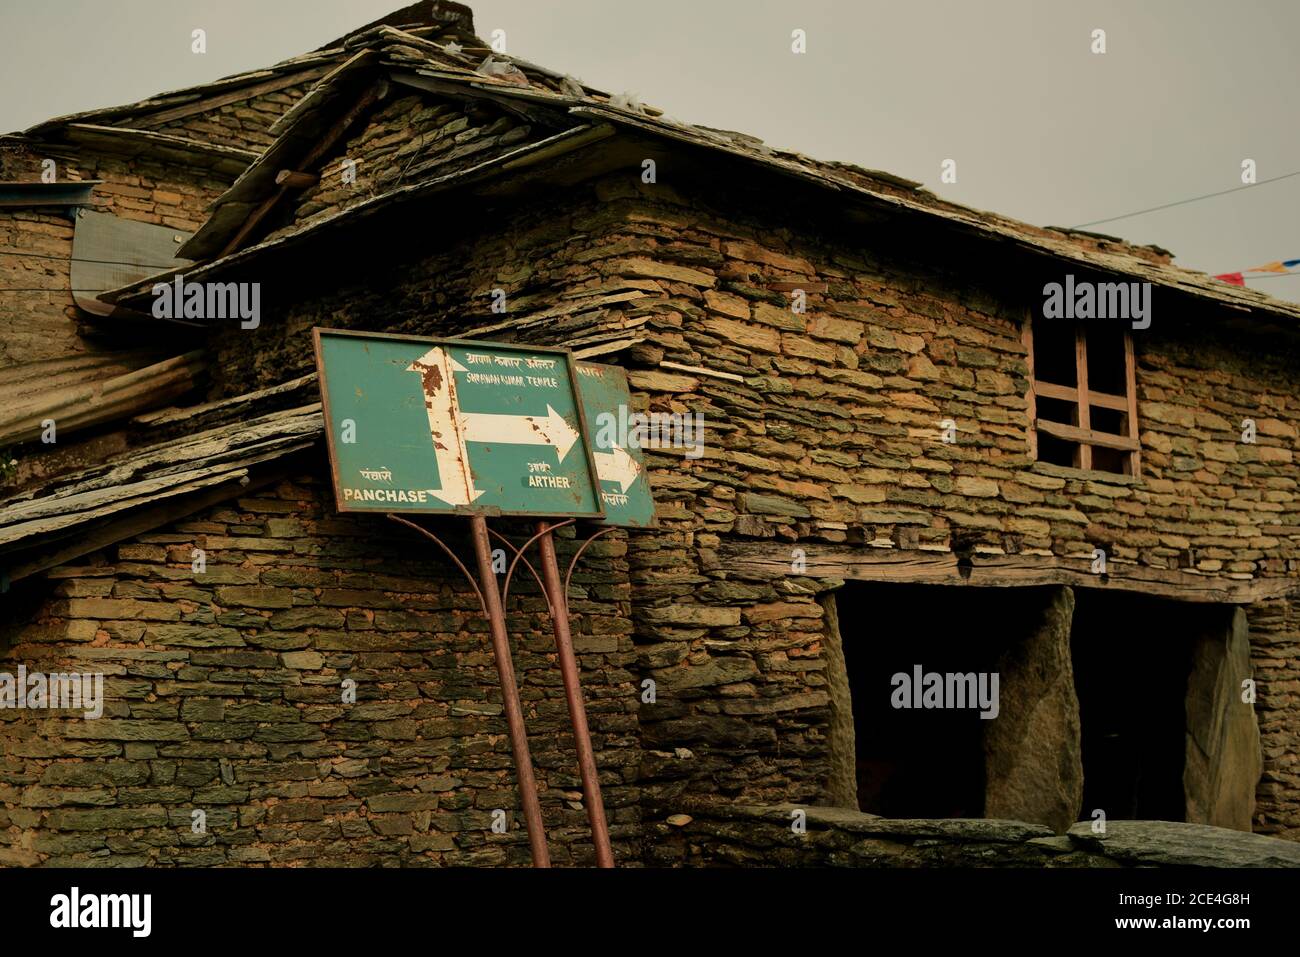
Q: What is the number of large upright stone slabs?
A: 3